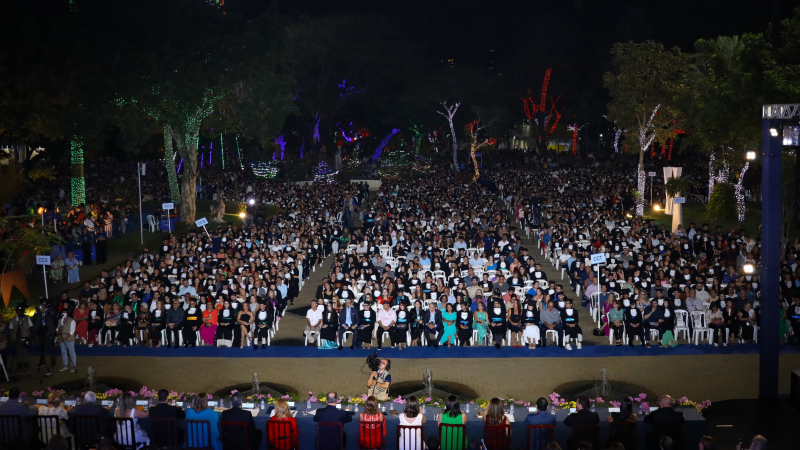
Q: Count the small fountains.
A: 4